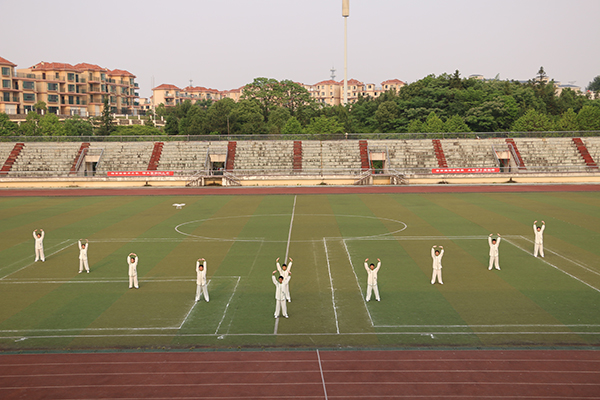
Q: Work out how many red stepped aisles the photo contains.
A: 9